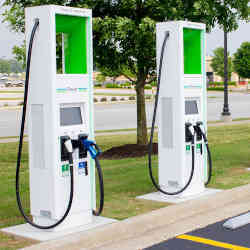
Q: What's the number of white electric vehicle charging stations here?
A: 2